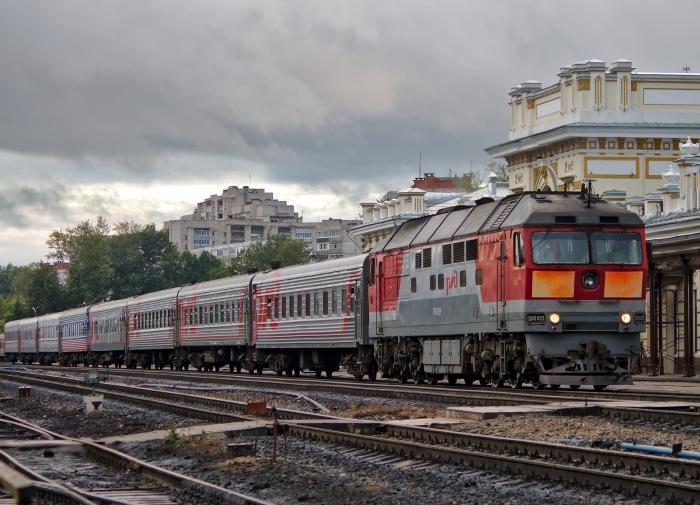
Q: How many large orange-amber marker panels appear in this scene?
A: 2